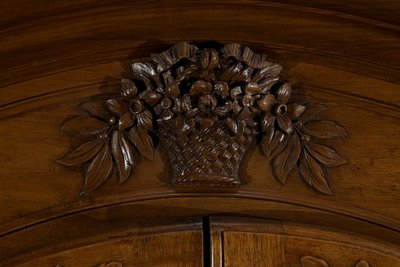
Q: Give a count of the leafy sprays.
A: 2